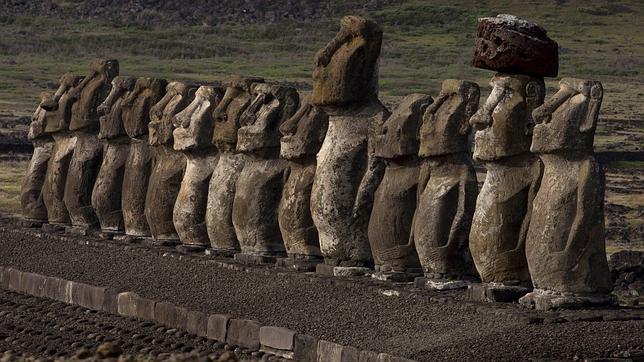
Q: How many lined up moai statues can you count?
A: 15